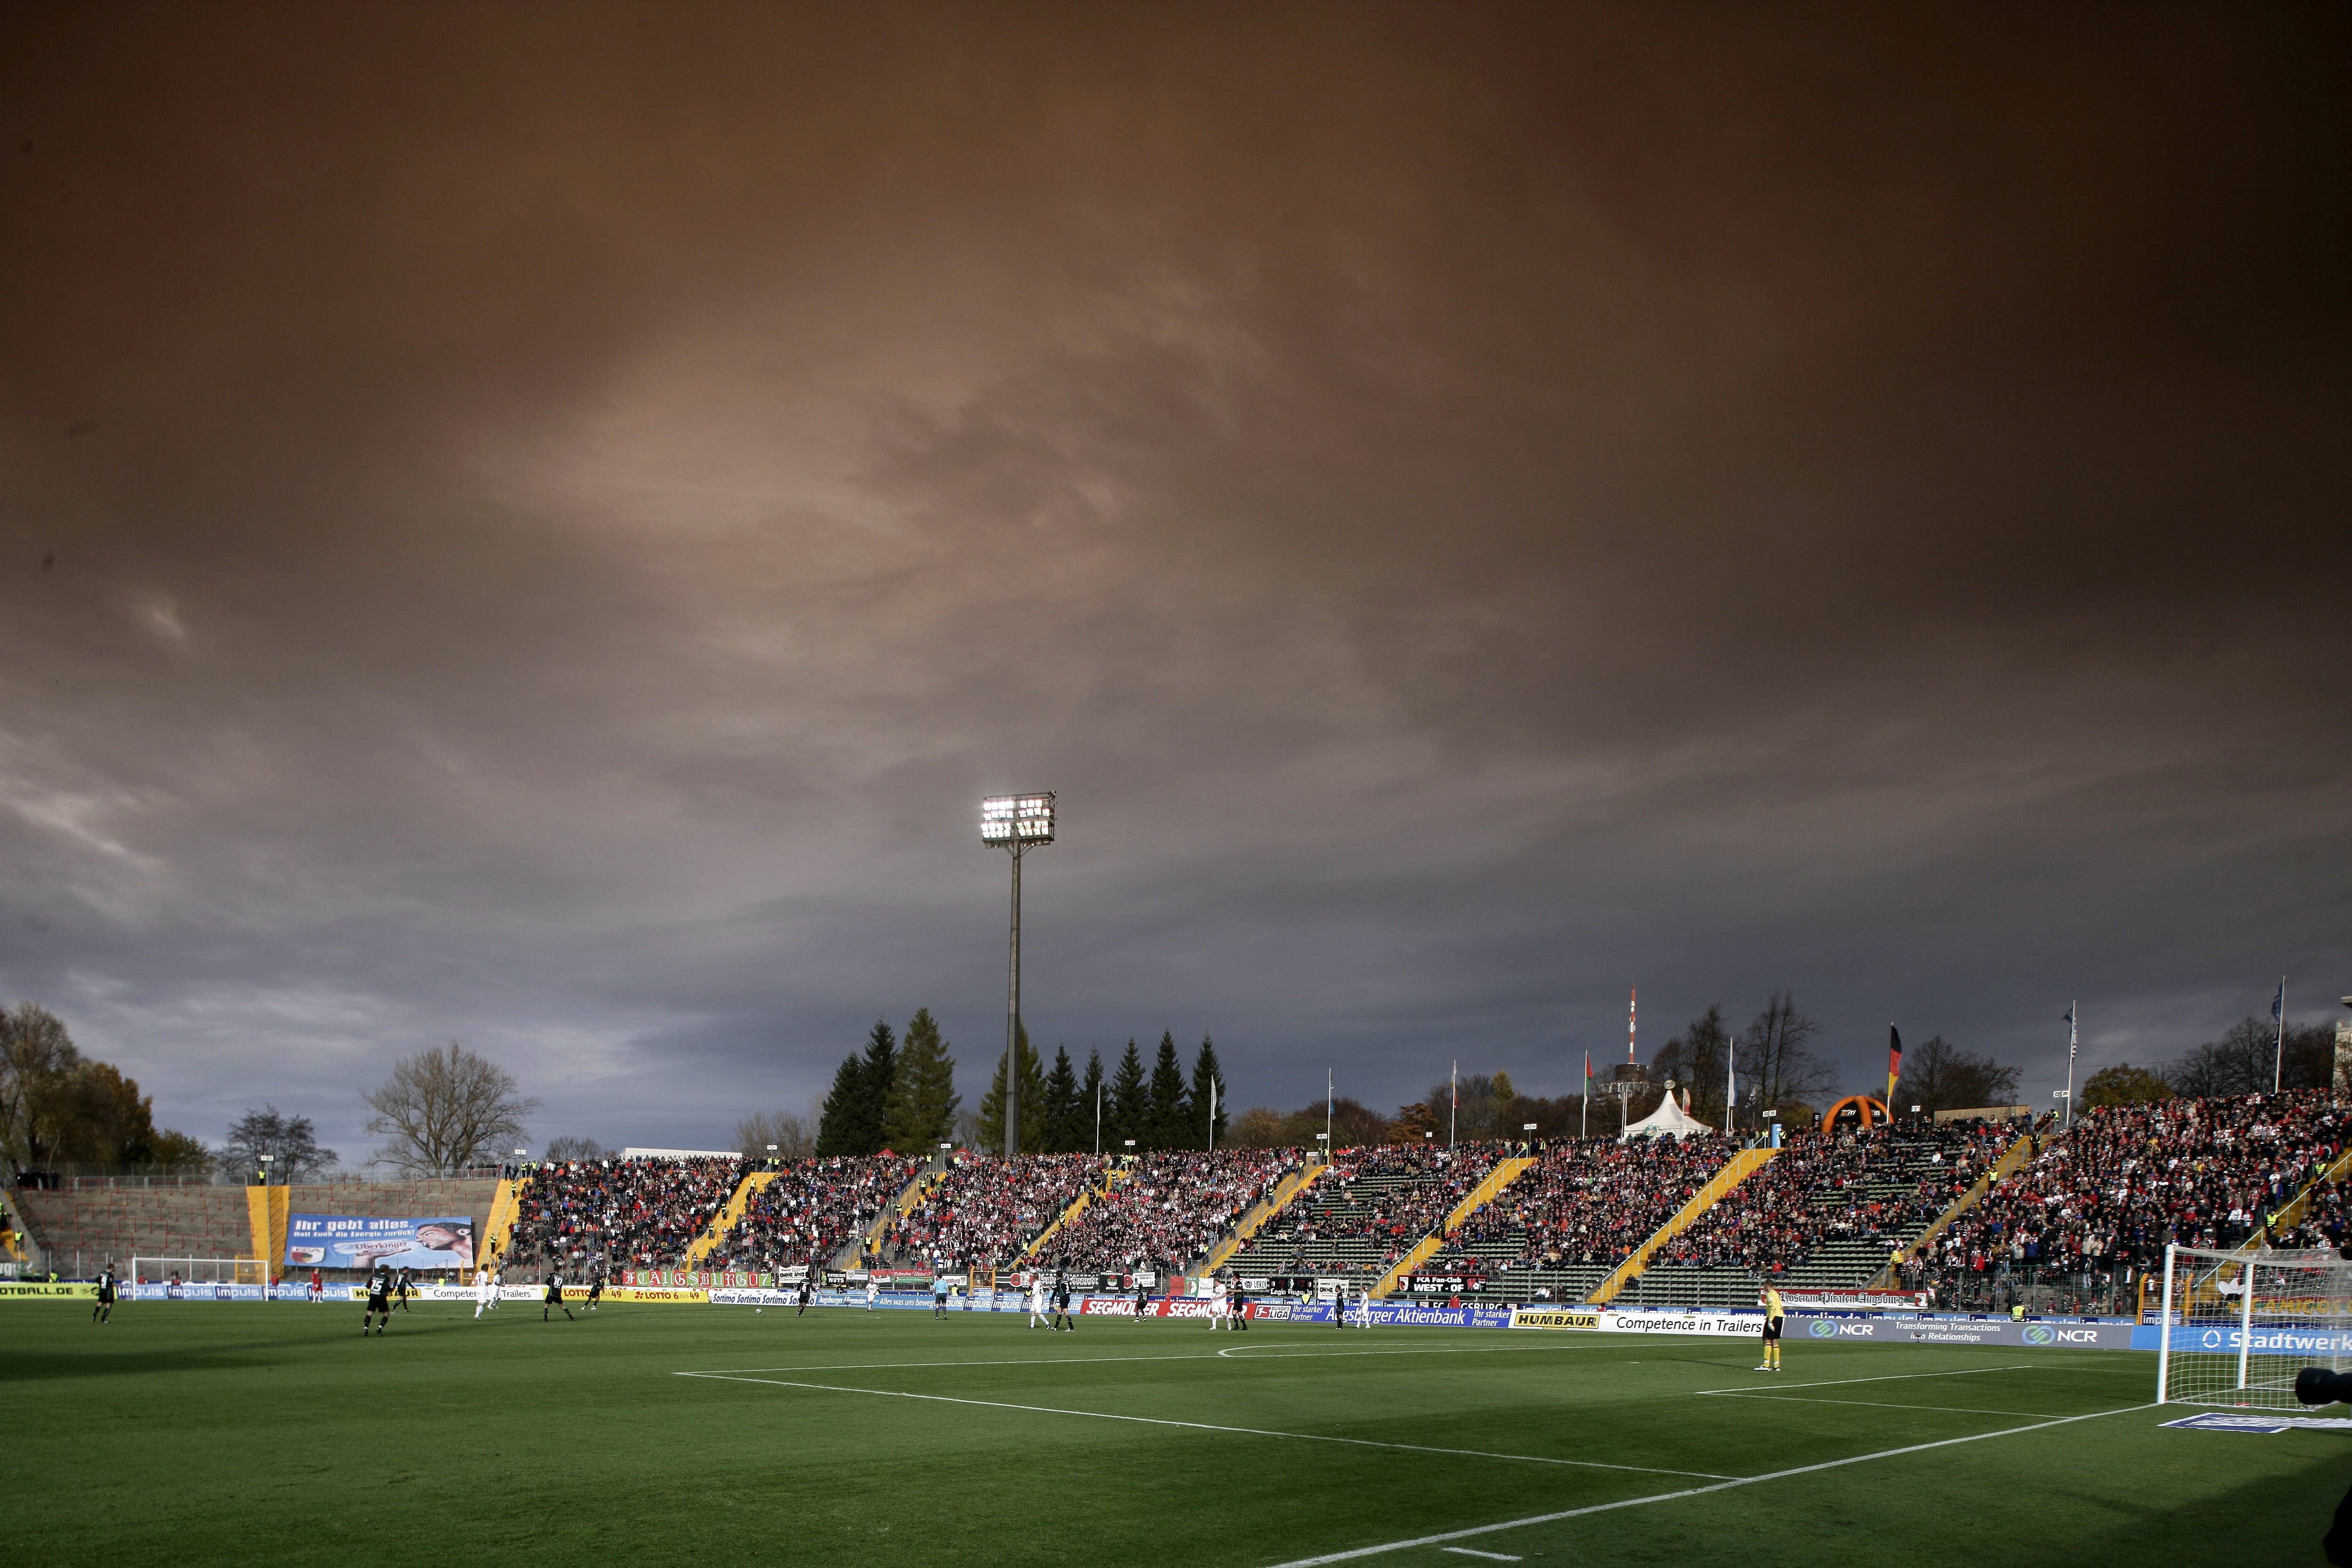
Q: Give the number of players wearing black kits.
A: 10